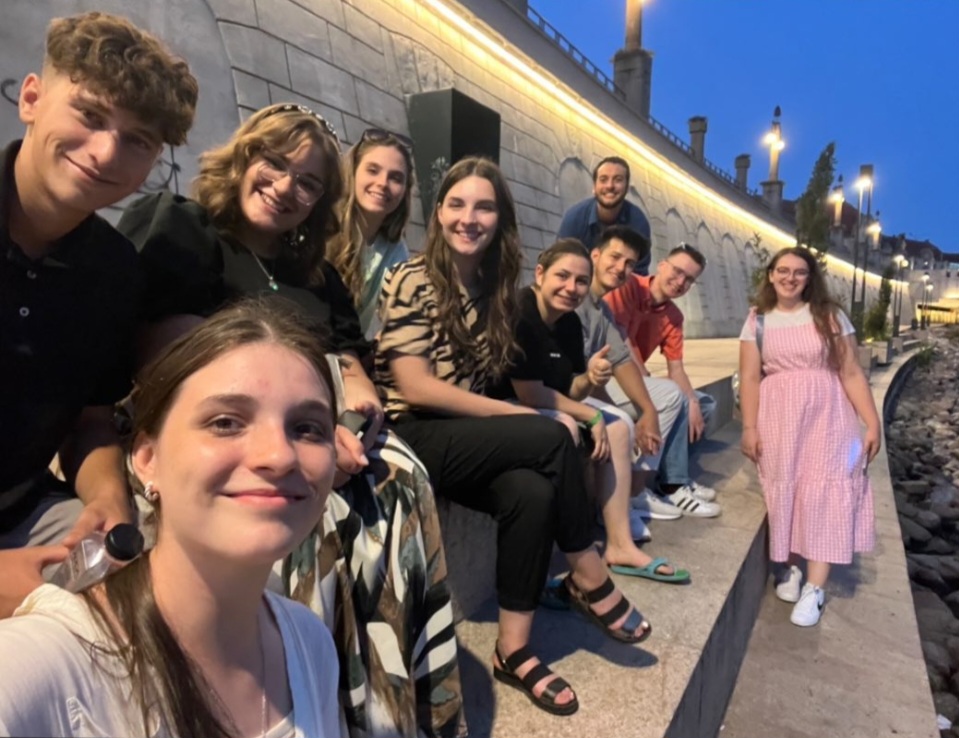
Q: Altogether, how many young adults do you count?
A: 10